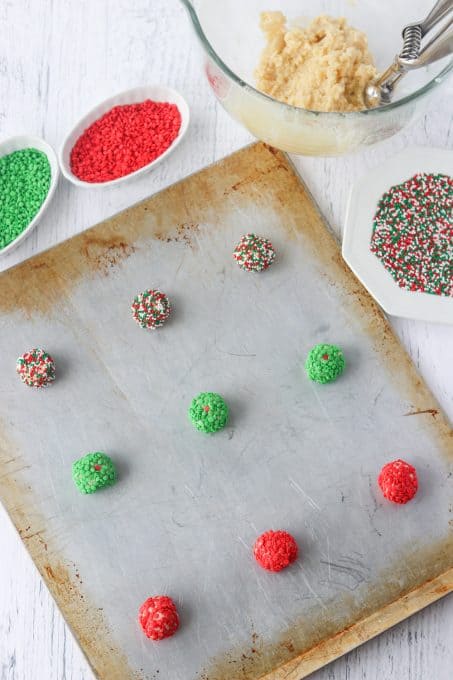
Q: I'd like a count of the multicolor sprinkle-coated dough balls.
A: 3